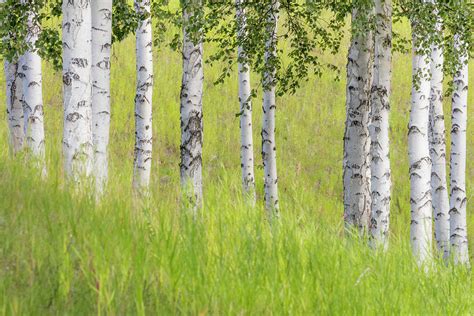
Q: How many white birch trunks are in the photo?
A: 13